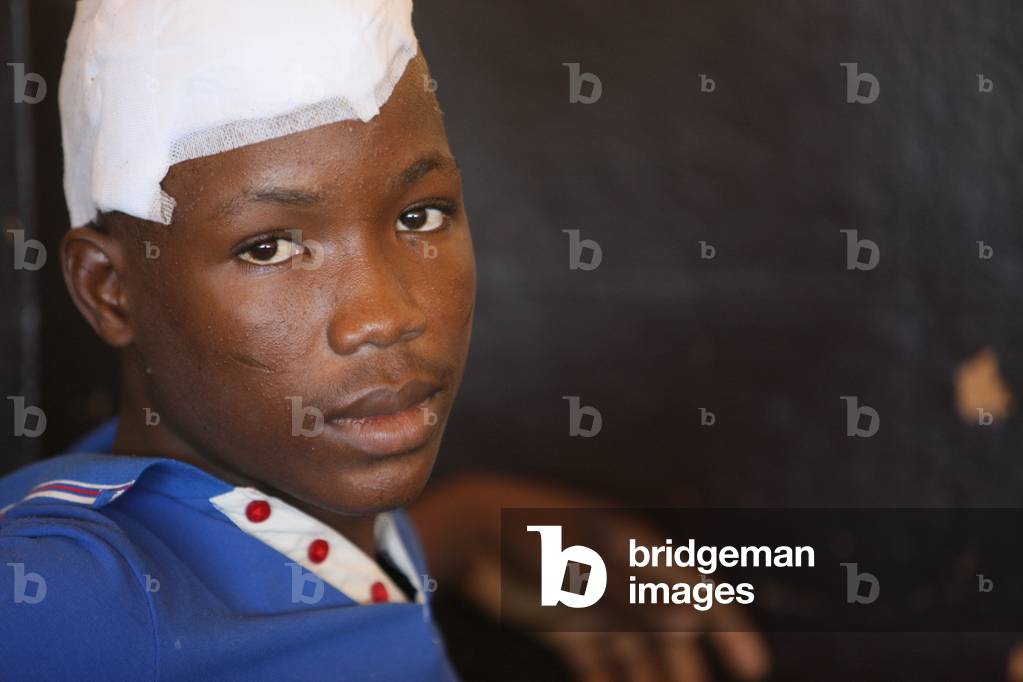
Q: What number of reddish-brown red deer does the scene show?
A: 0